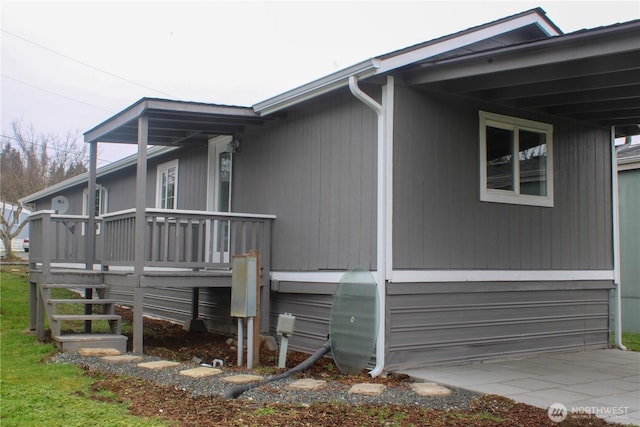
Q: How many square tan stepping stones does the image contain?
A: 8